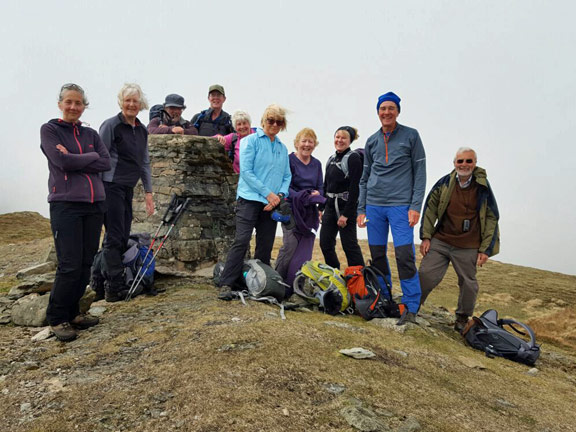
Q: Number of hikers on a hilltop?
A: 10